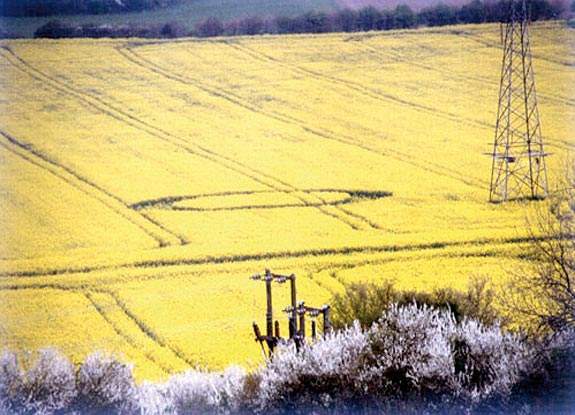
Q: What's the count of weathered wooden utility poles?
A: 4